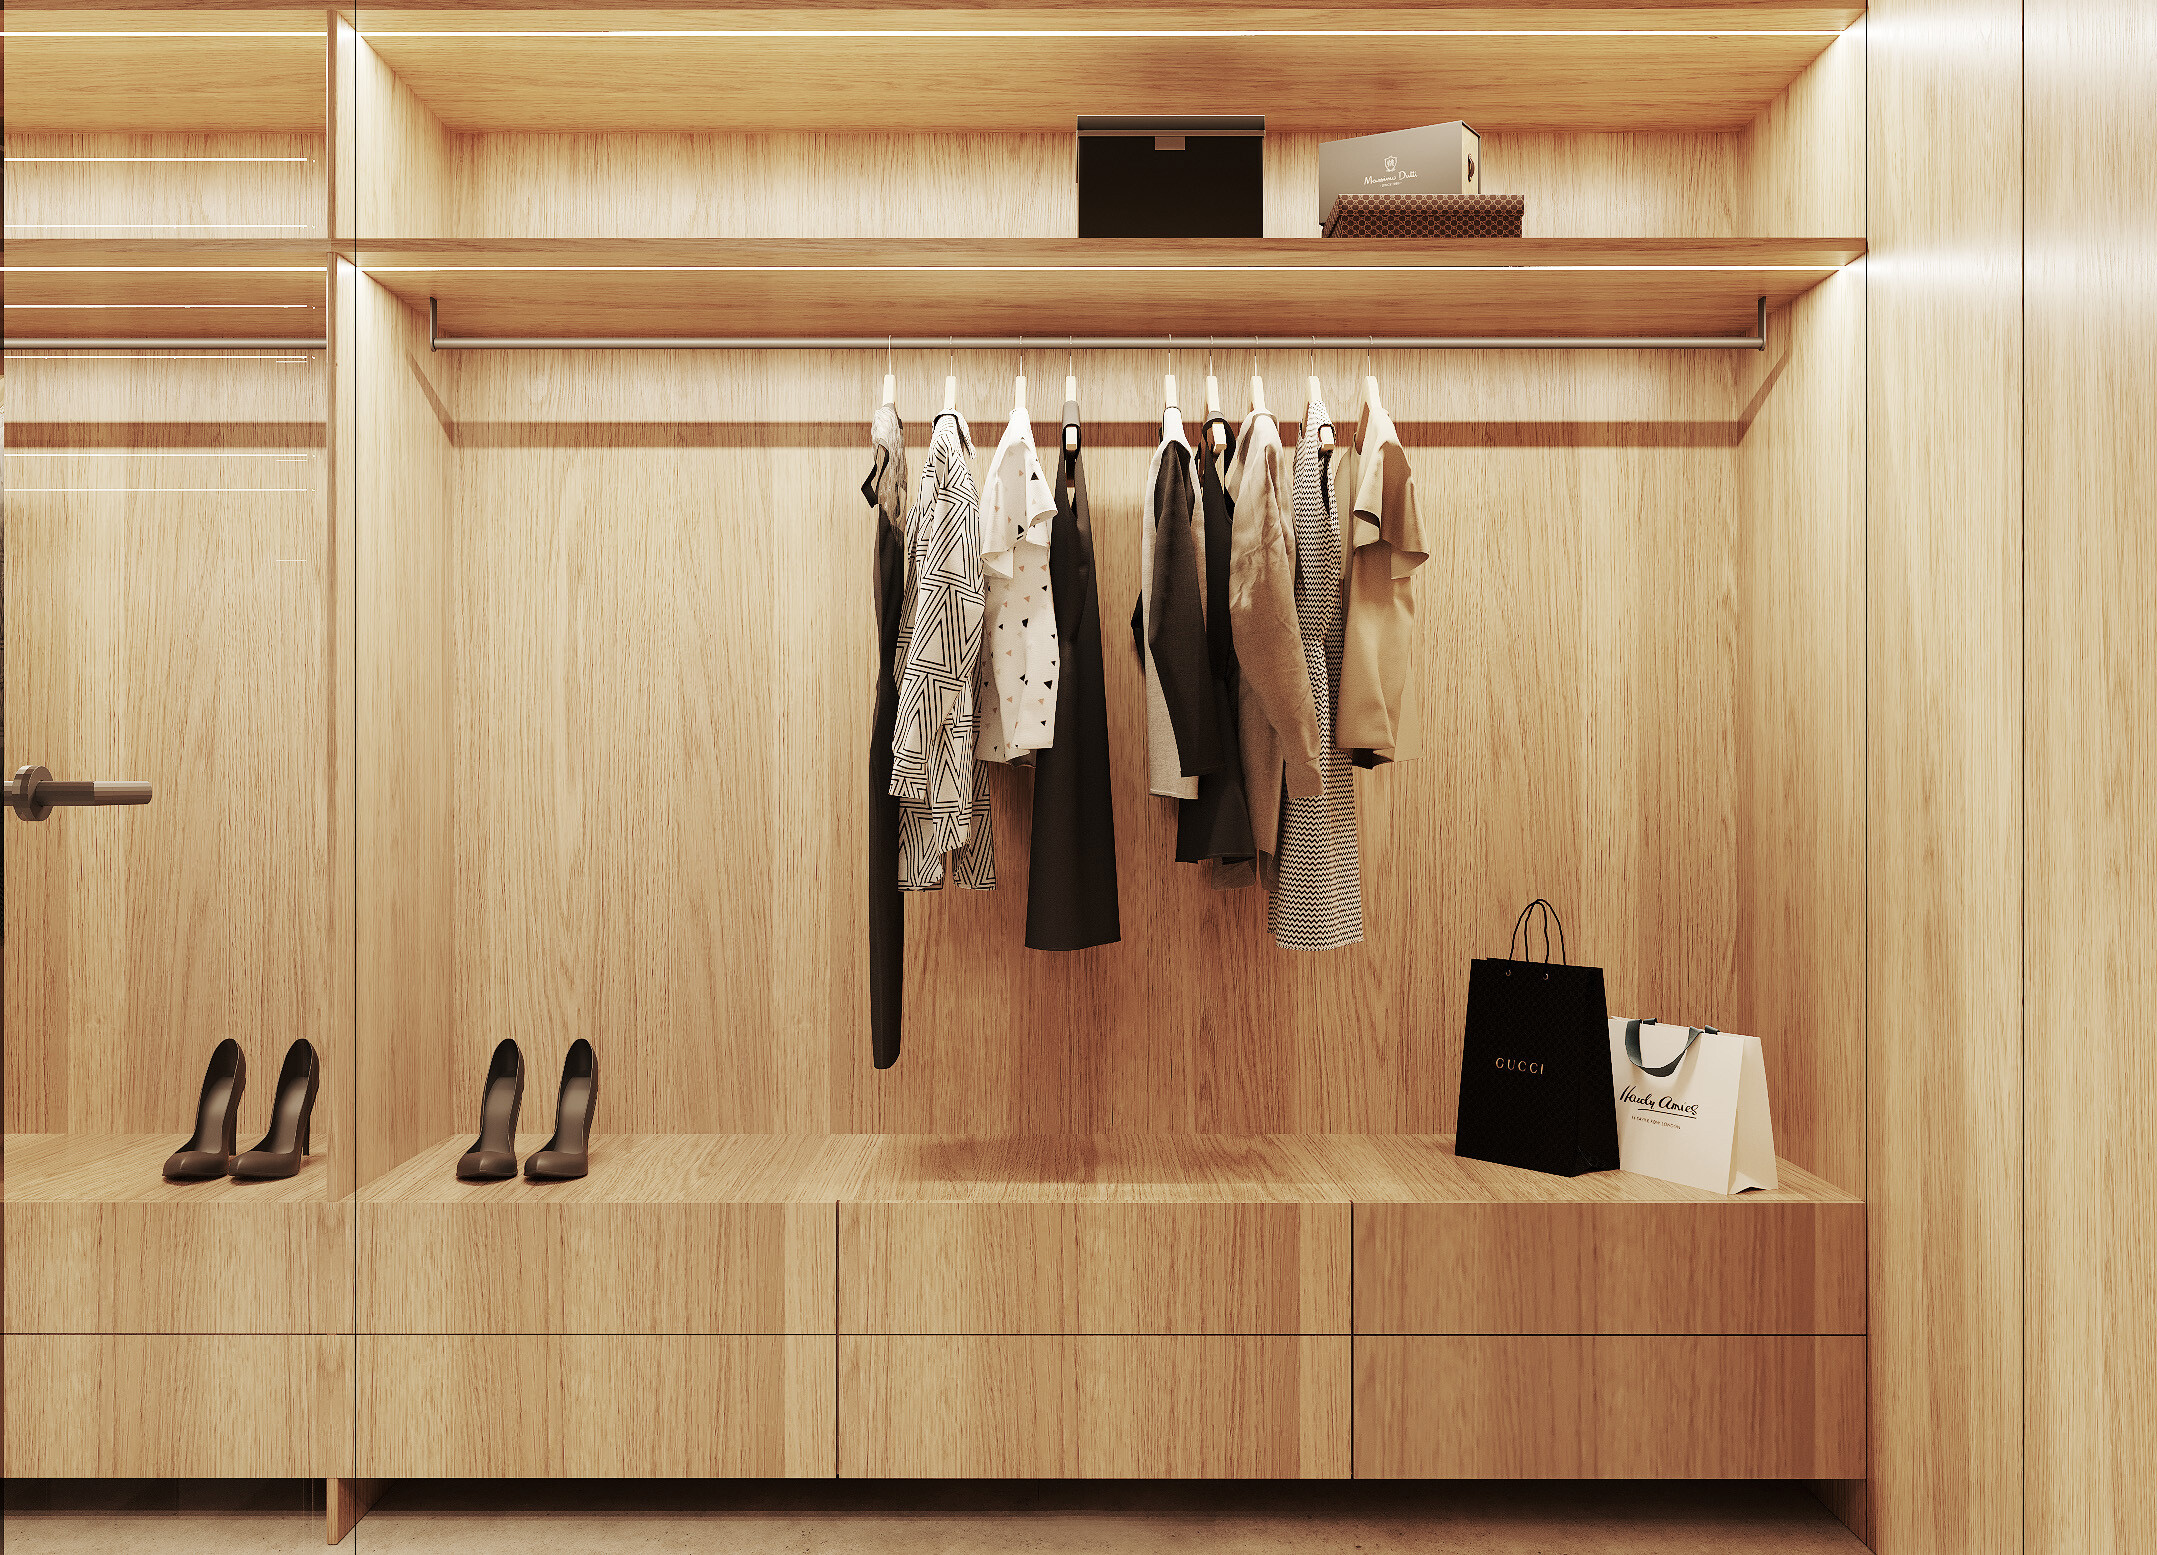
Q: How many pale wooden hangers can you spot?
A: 9